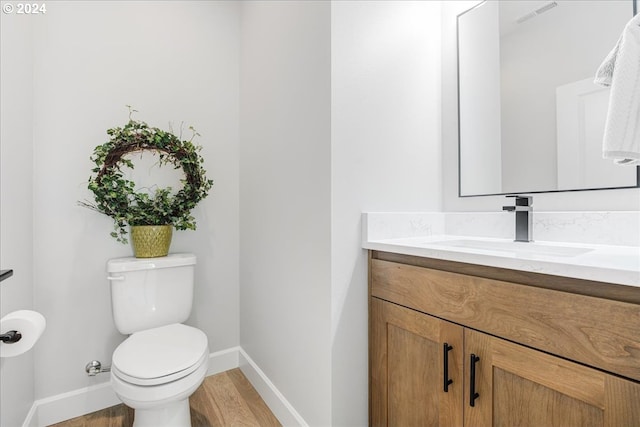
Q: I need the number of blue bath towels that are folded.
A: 0